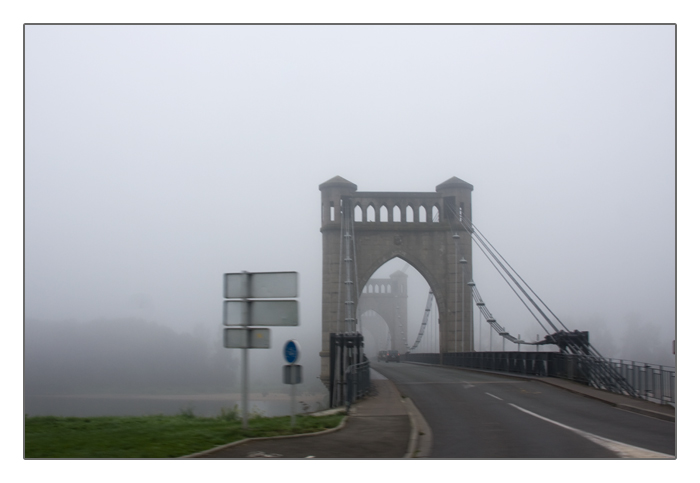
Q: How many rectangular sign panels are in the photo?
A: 4